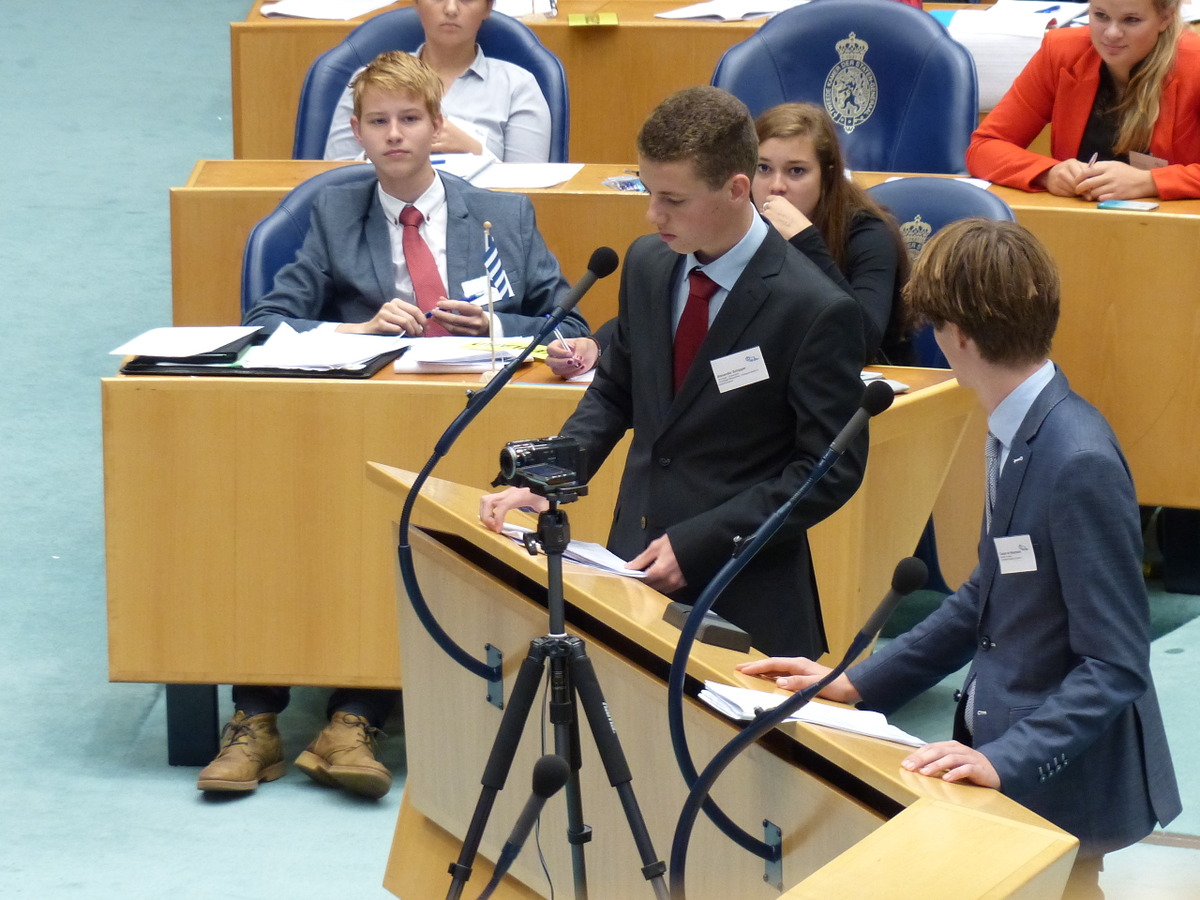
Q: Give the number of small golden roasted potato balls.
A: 0